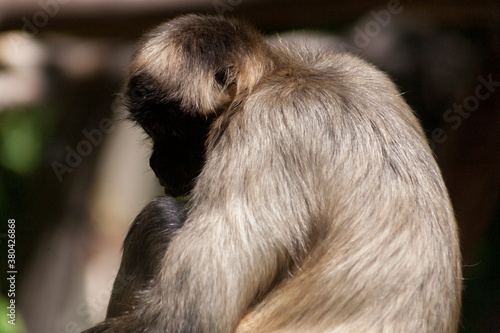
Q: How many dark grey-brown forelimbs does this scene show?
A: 1